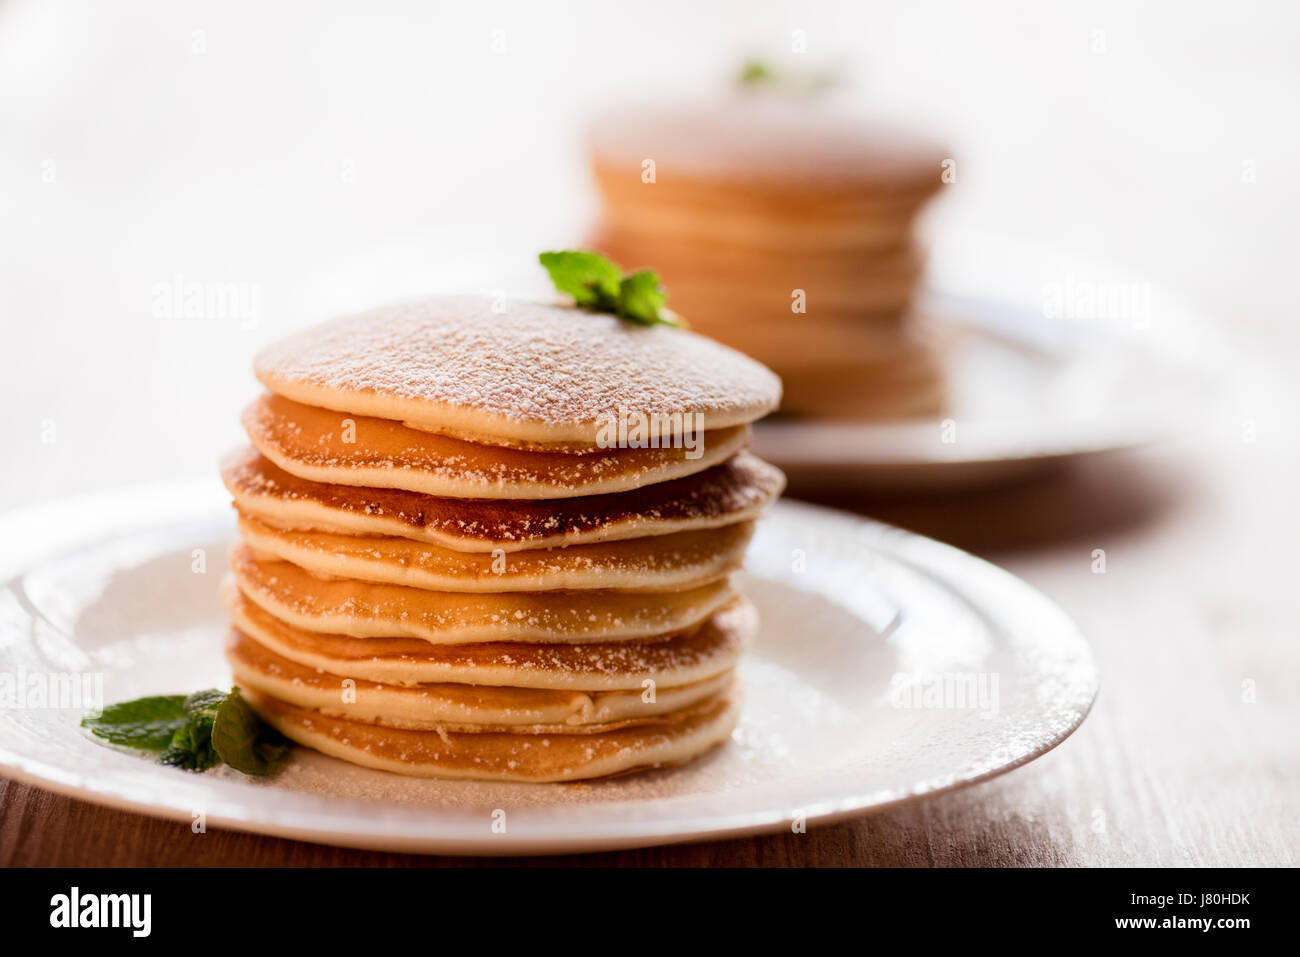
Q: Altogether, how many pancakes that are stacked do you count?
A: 8